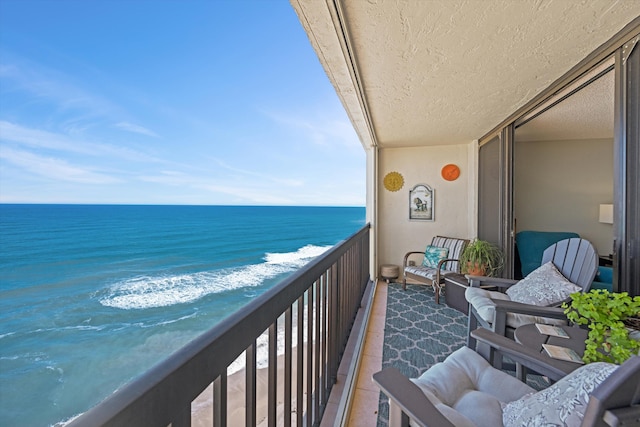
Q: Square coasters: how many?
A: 2